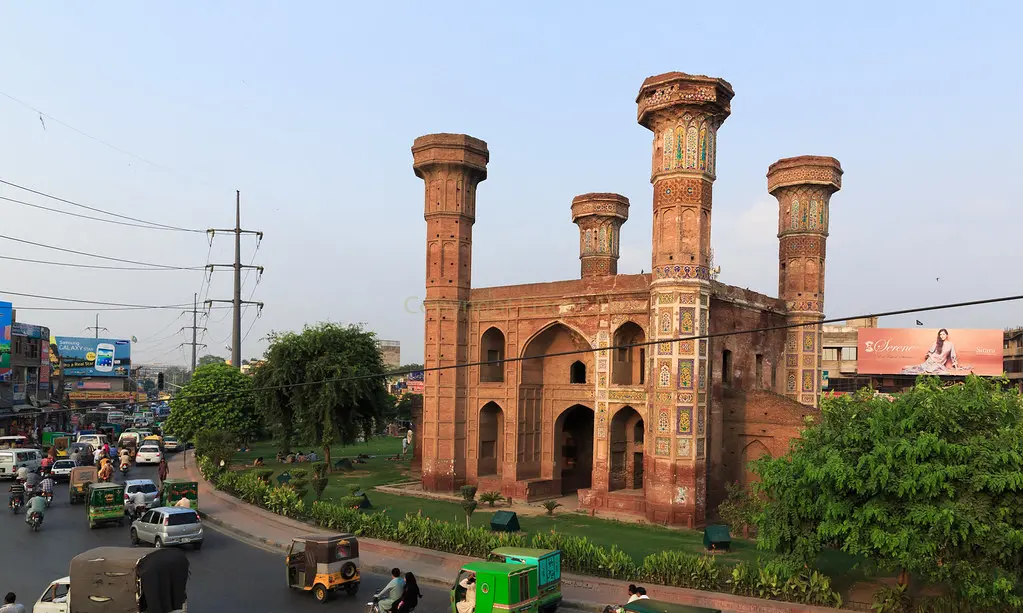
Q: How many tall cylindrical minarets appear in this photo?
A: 4